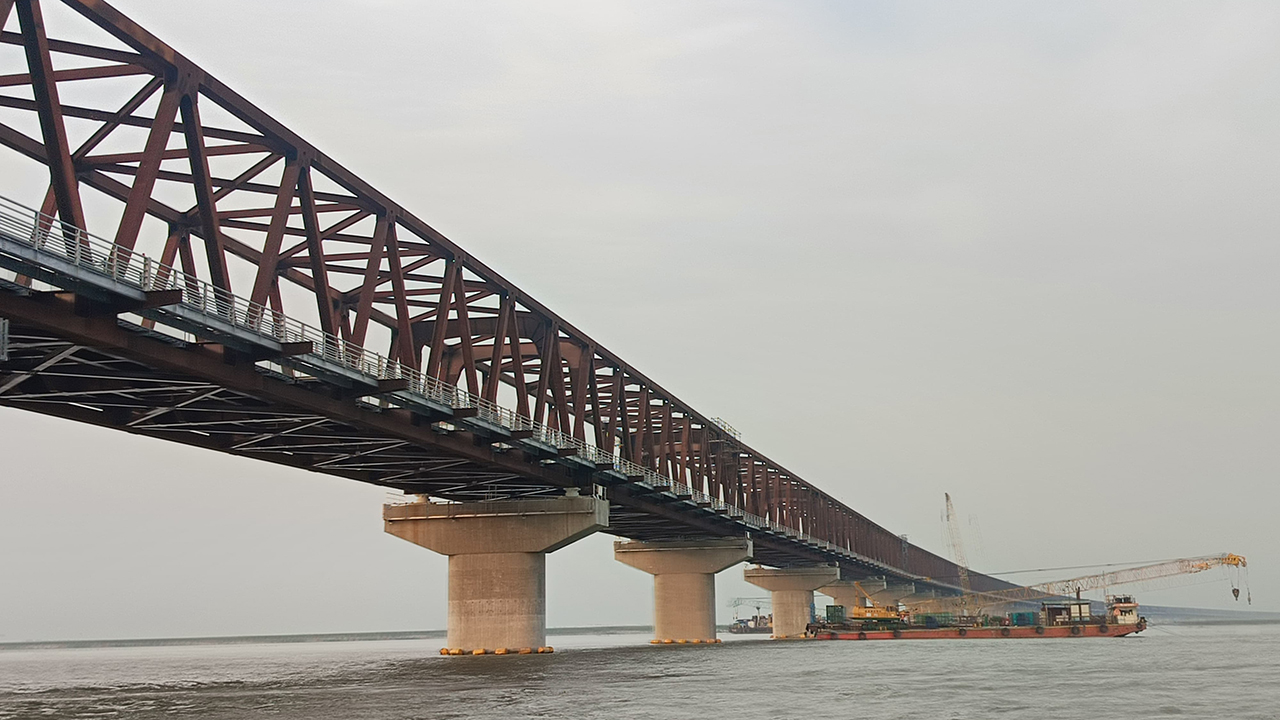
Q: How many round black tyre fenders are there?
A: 9